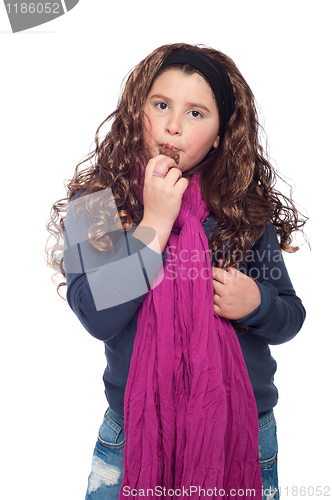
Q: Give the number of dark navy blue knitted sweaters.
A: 1